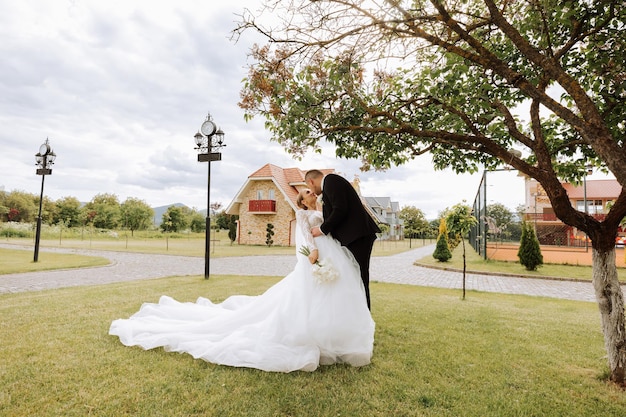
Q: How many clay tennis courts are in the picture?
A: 1